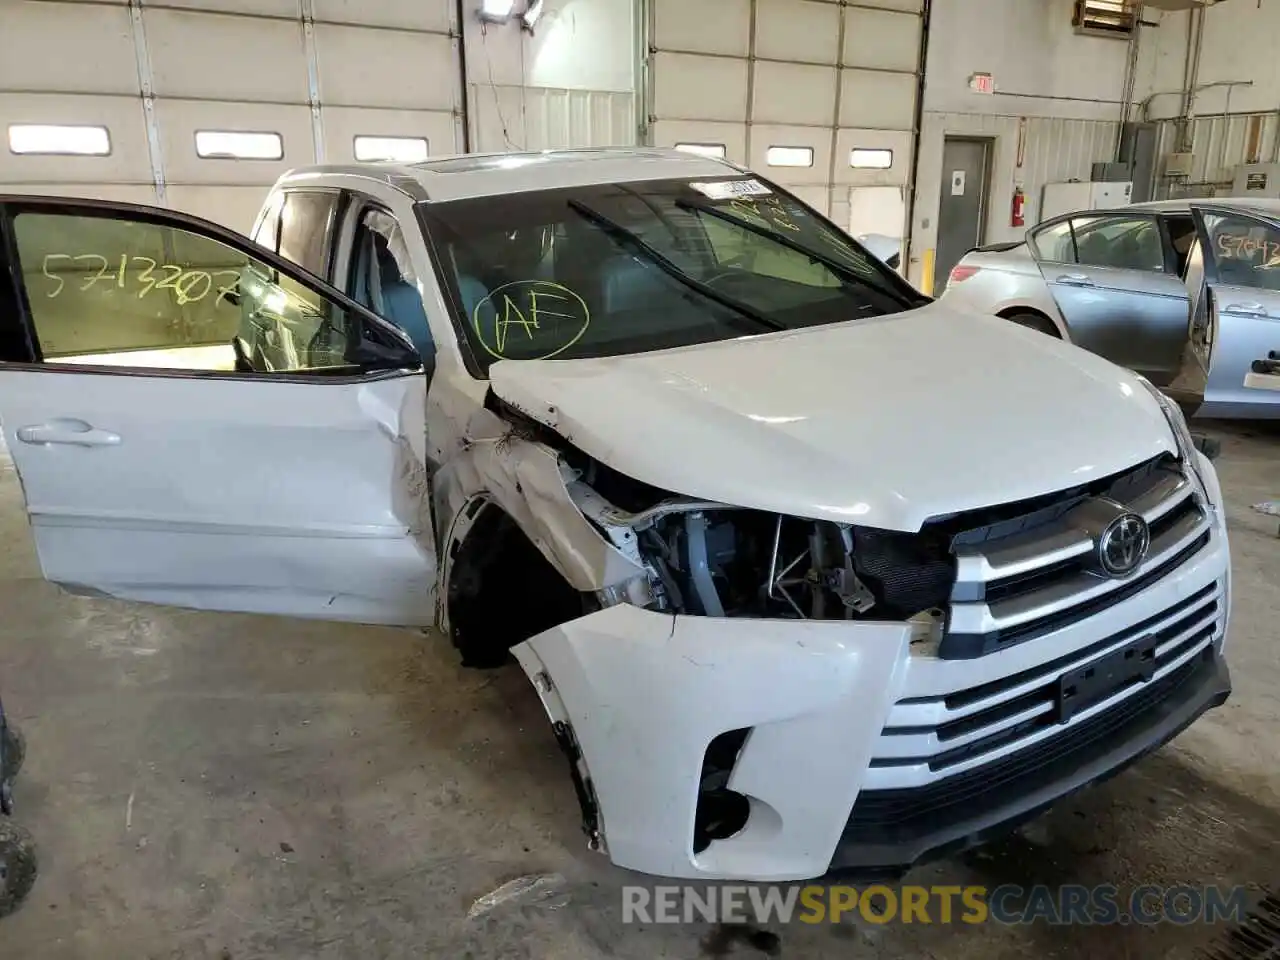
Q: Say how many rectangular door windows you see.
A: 6